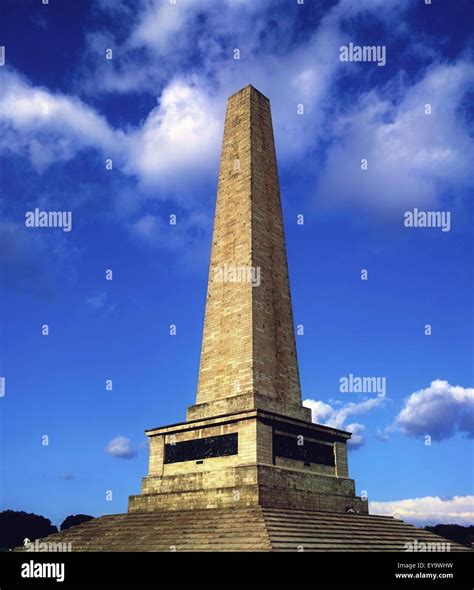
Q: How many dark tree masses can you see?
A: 3